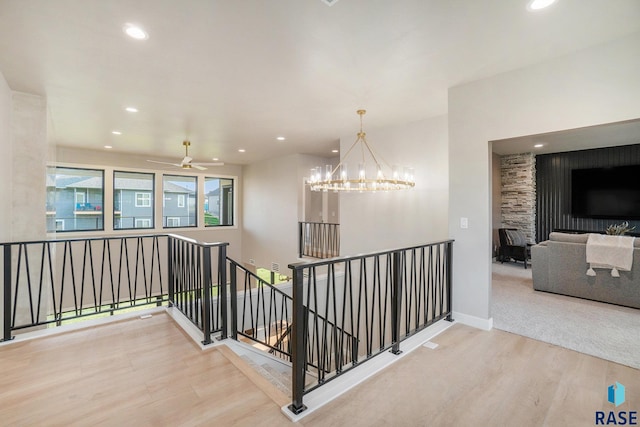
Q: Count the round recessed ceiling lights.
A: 10